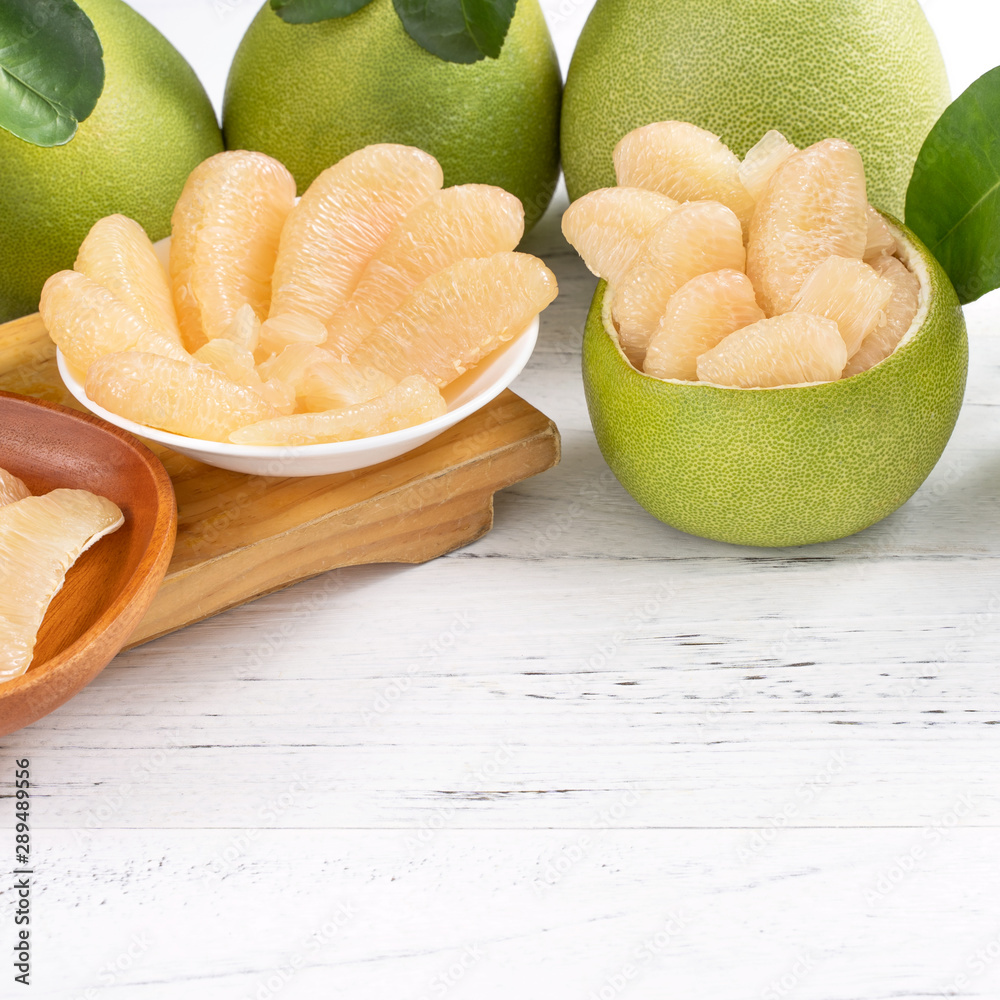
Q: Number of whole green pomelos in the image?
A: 3